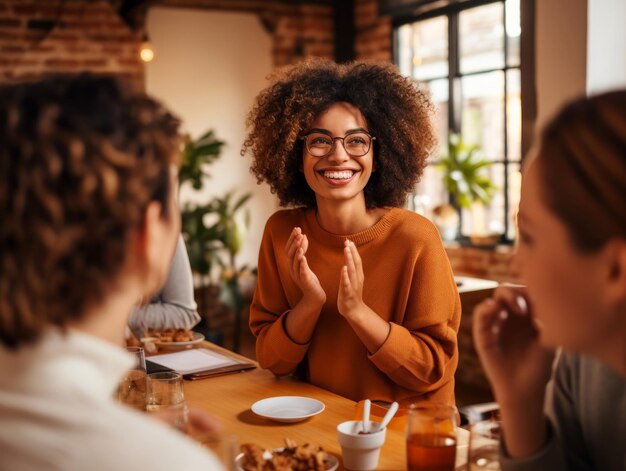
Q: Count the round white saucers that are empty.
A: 1